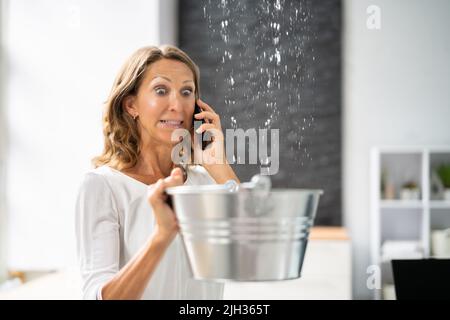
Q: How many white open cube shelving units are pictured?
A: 1